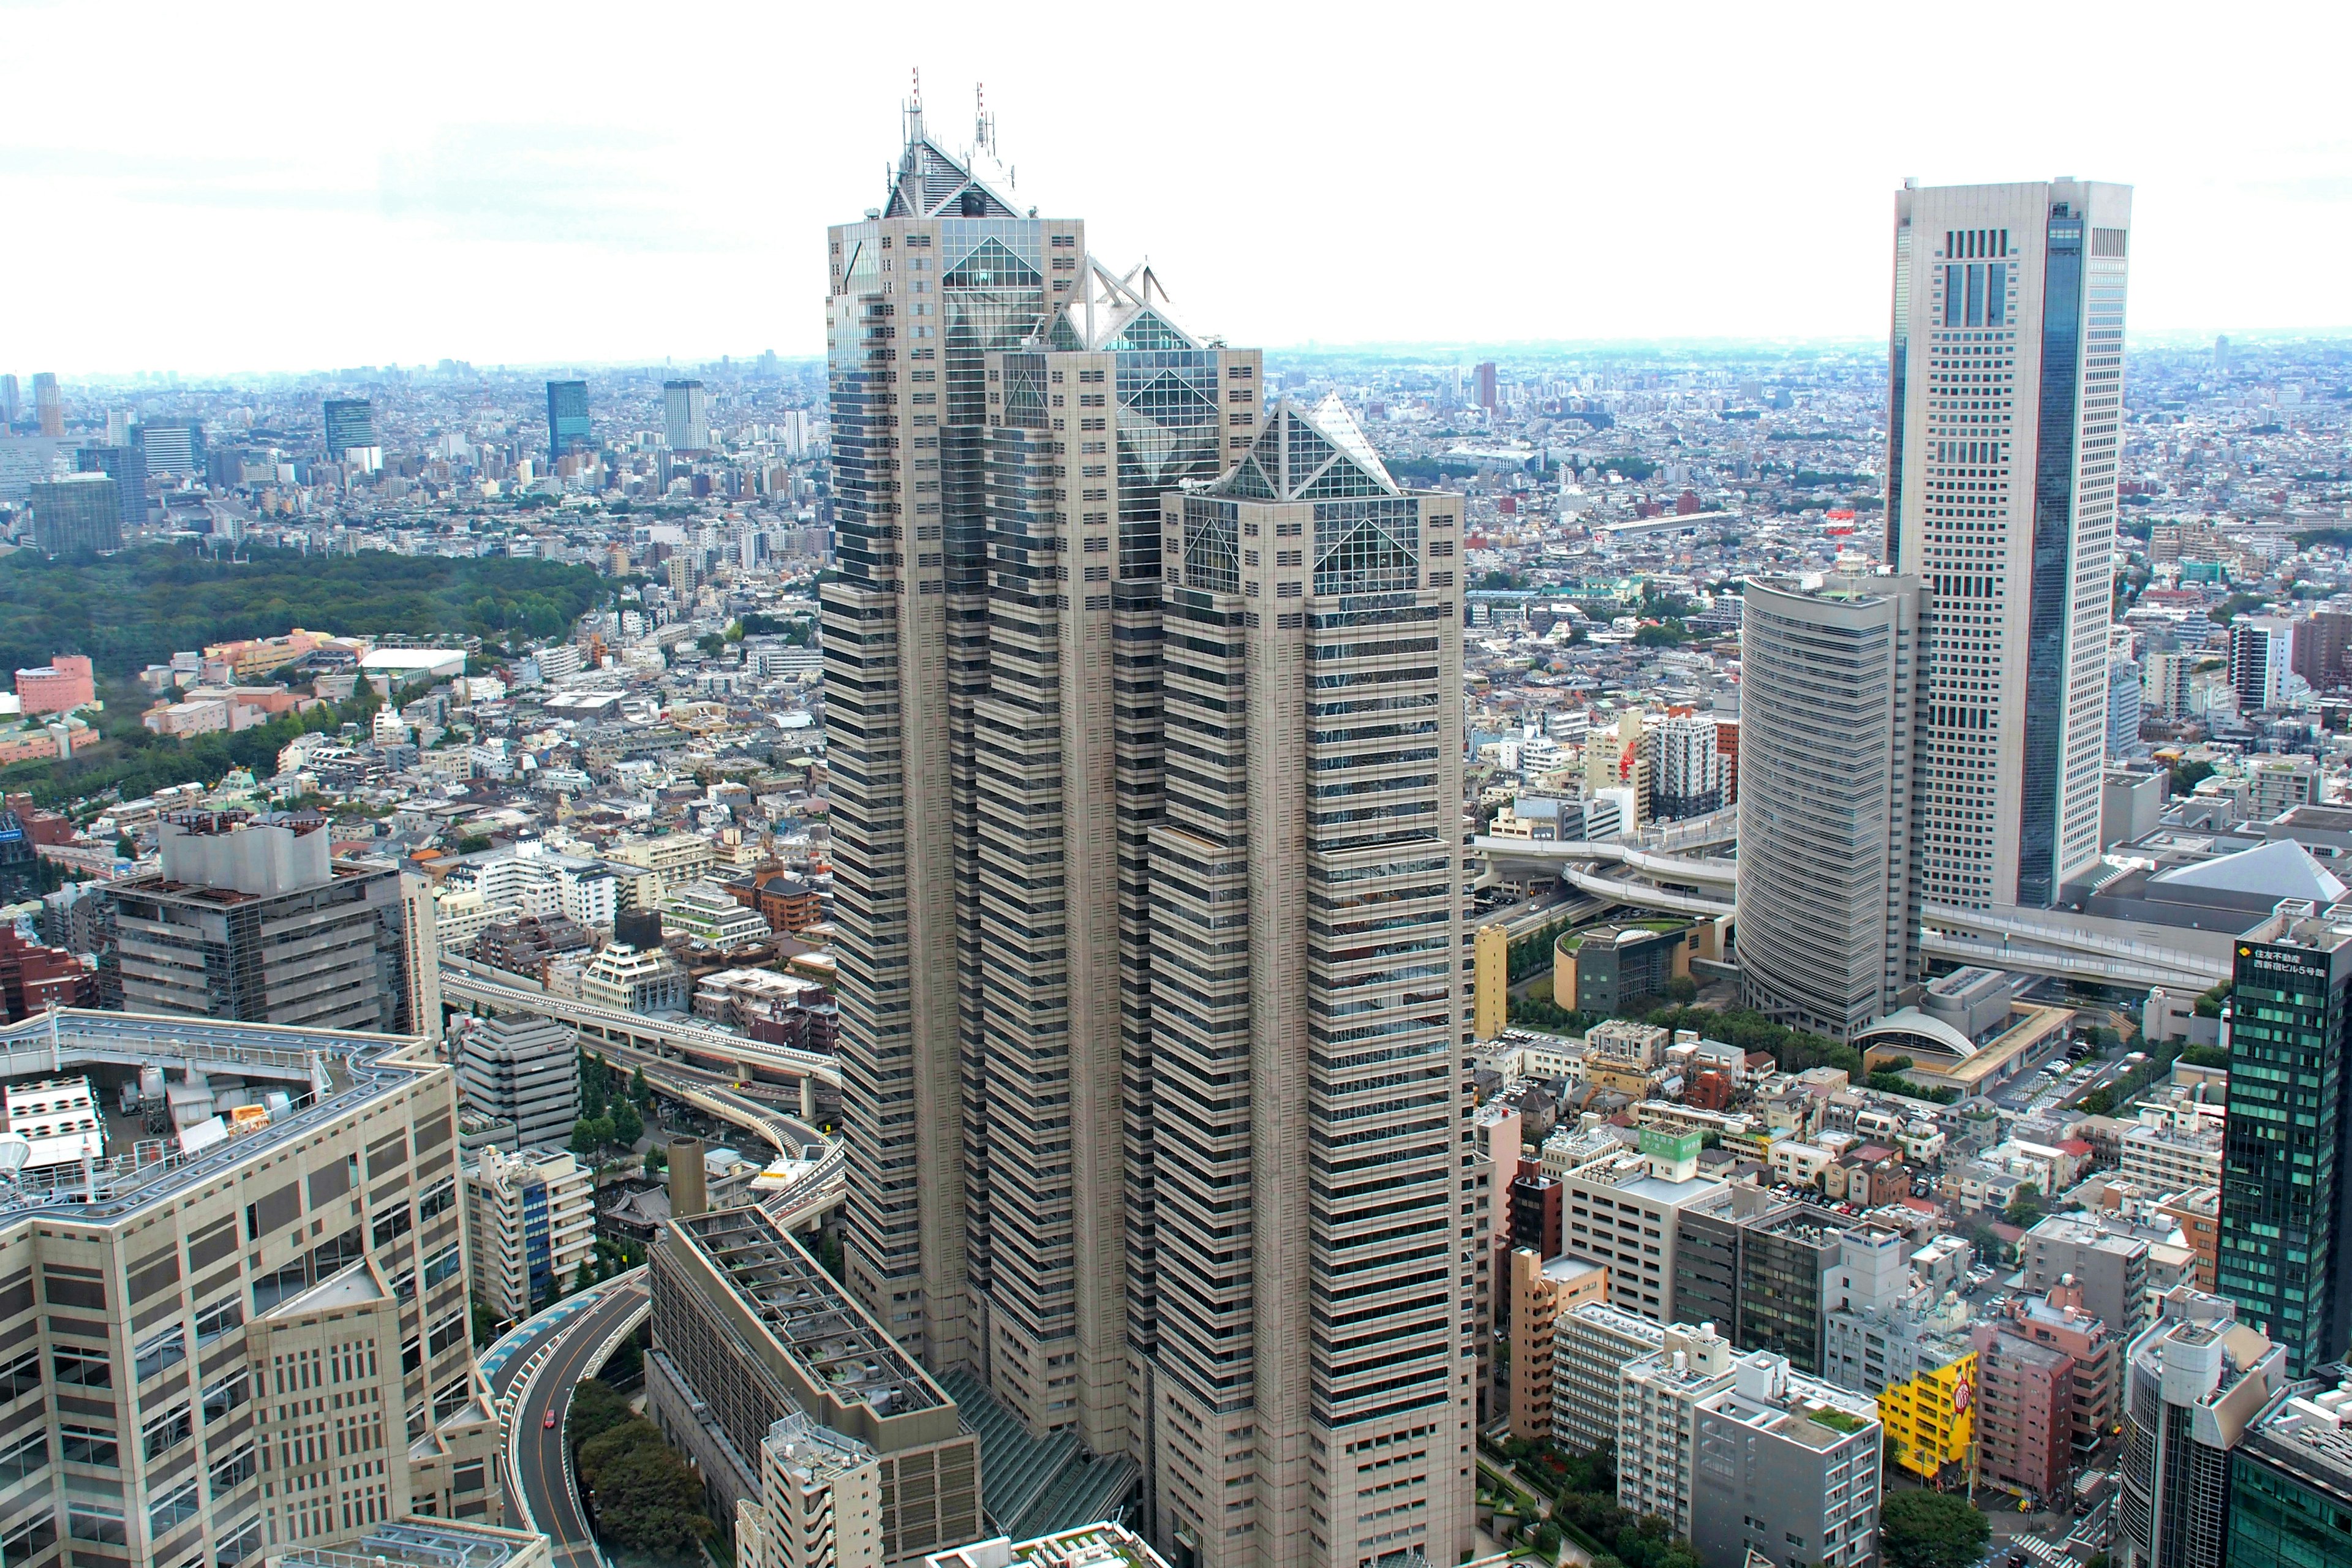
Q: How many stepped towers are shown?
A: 3